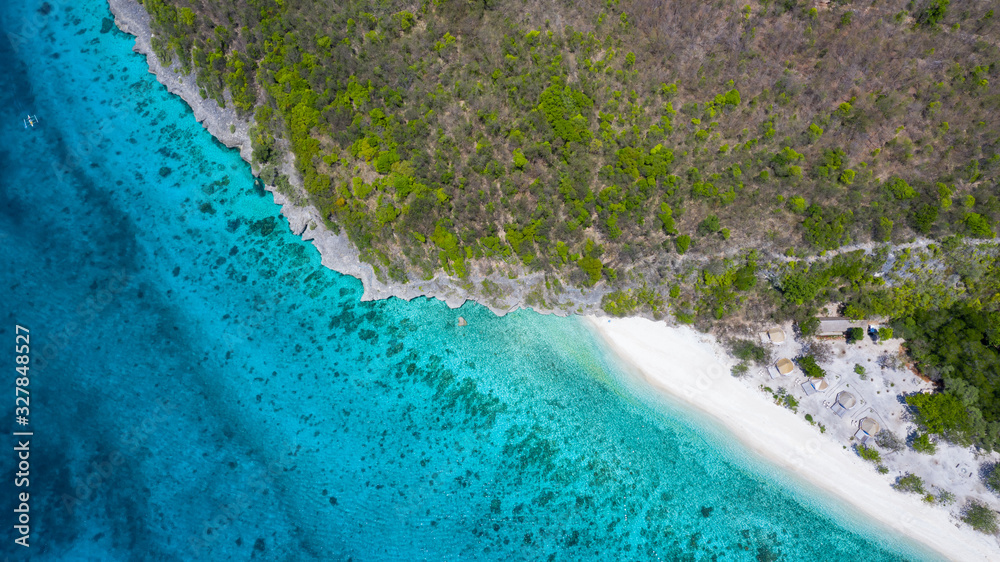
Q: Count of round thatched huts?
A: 5